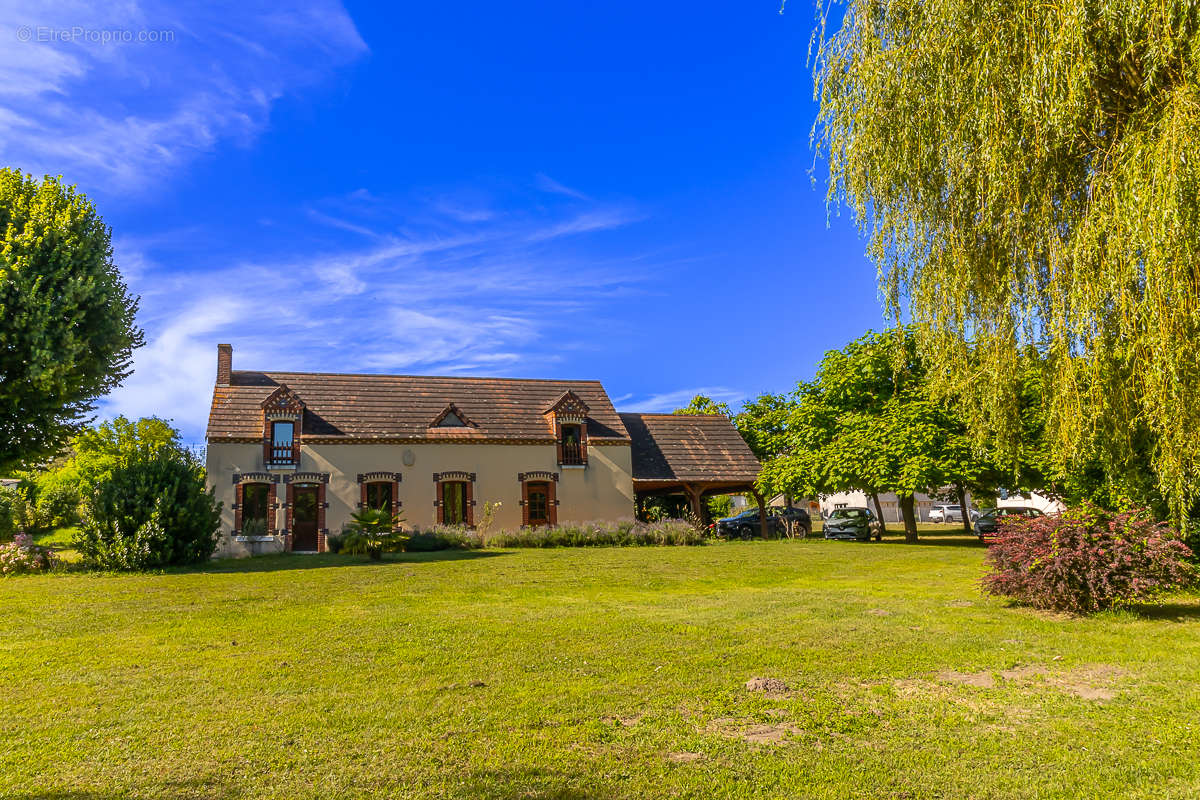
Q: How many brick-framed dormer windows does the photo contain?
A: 2